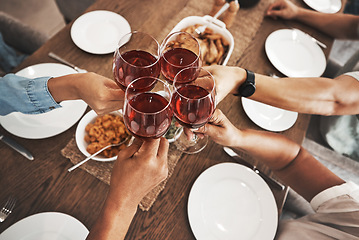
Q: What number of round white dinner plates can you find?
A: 7